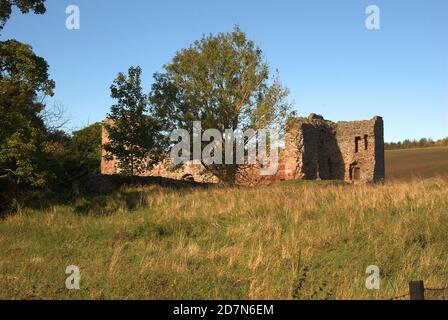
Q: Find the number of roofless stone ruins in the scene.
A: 1